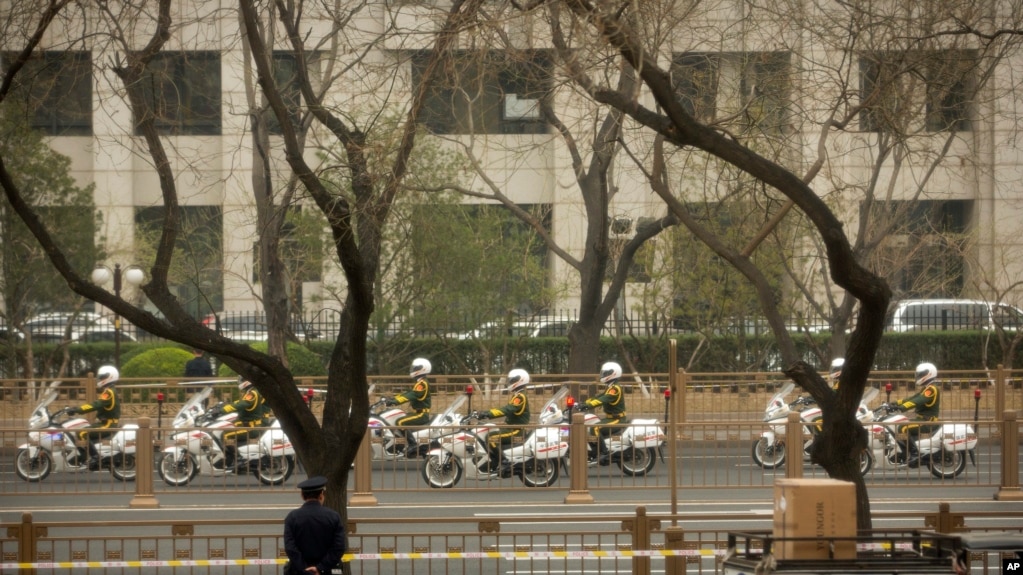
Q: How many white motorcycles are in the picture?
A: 7